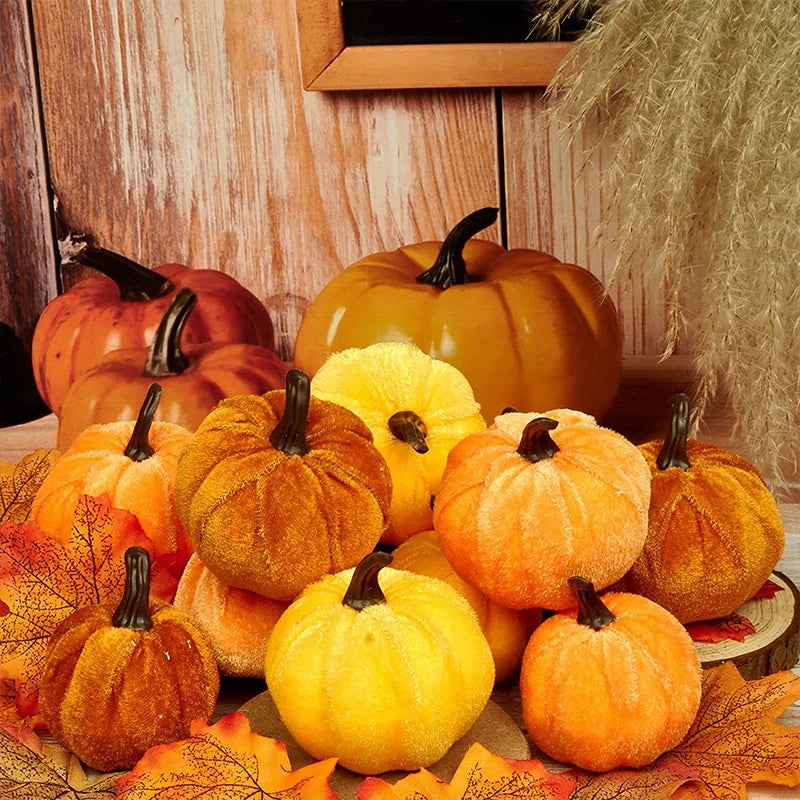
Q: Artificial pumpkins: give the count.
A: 13